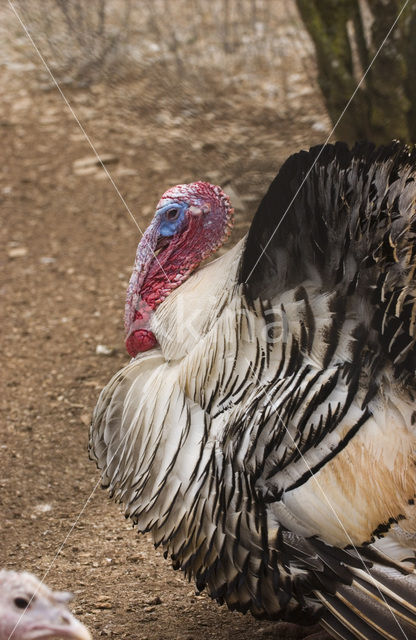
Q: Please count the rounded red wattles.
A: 1